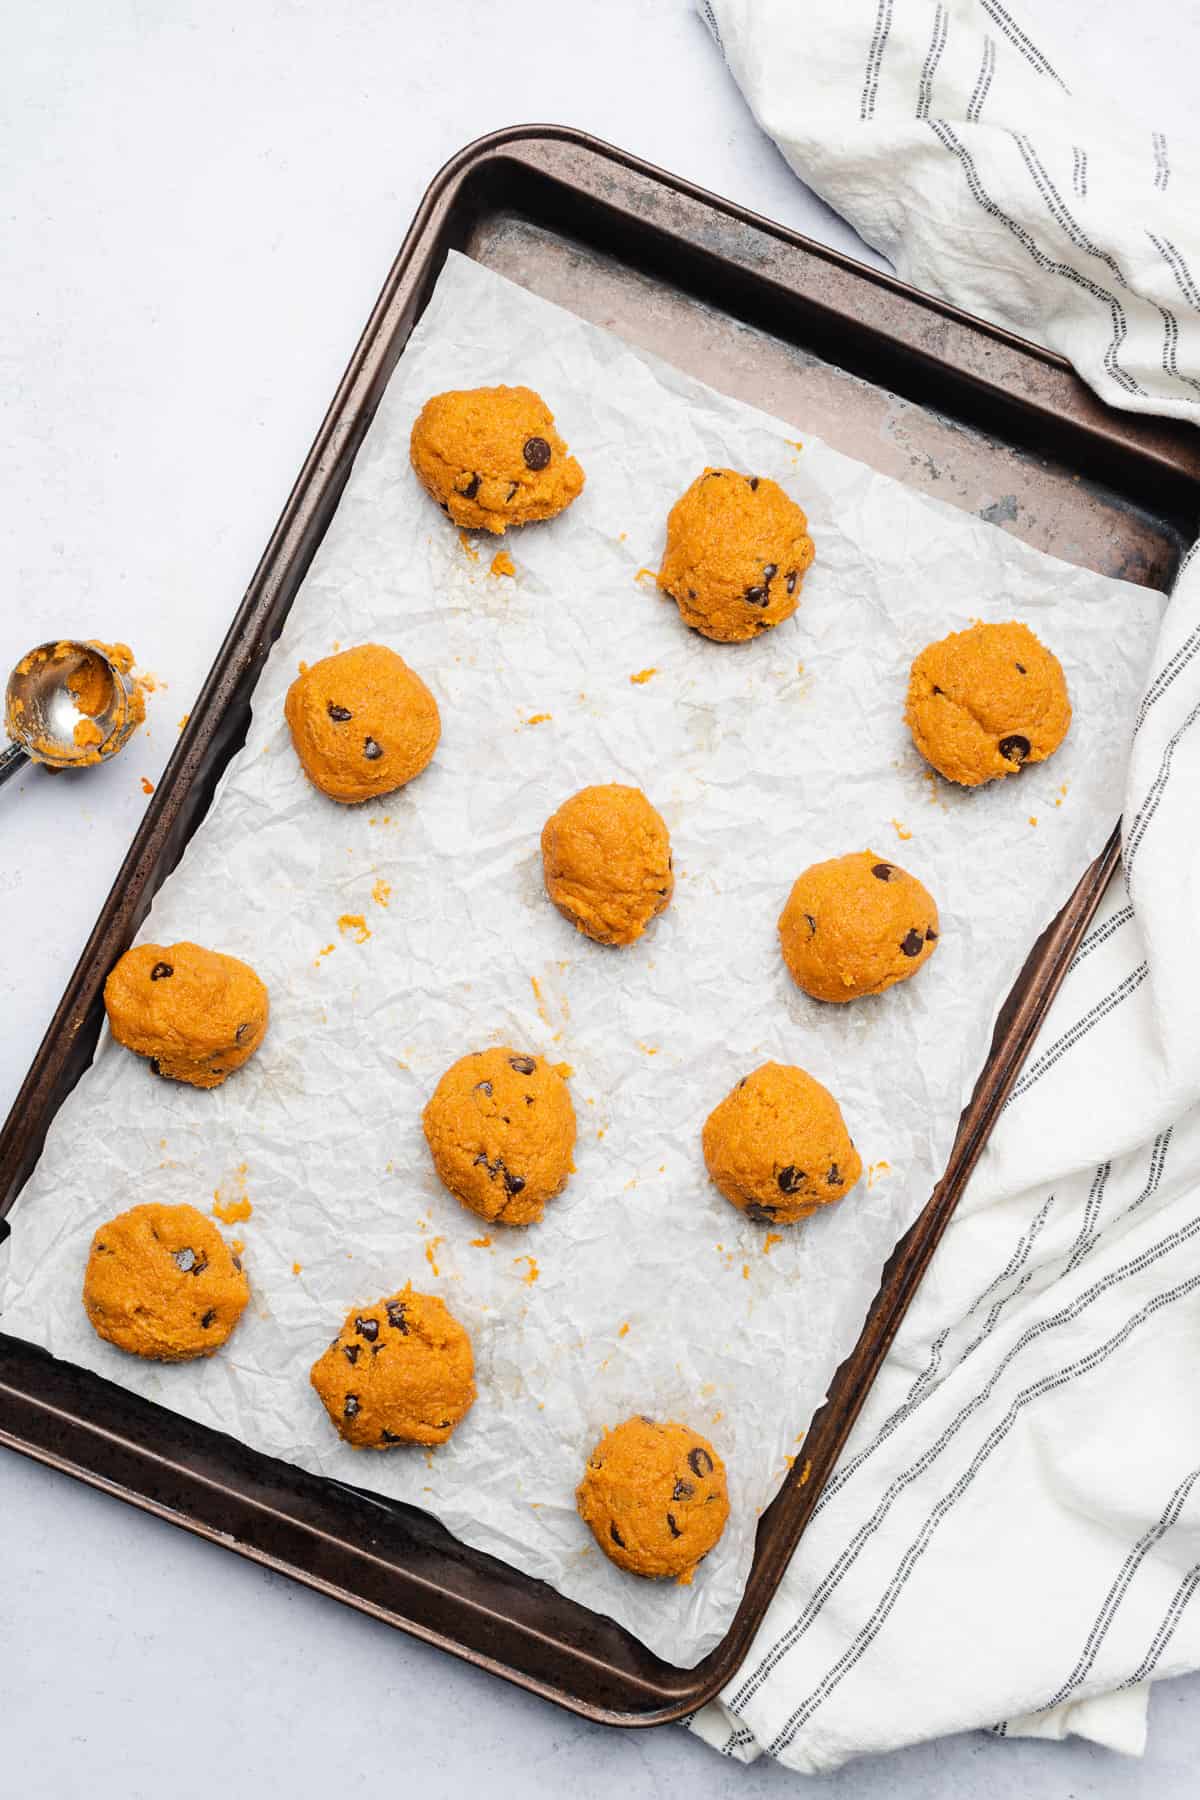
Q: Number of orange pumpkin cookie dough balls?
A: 12